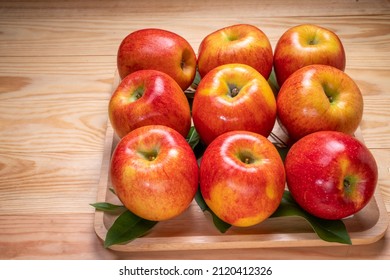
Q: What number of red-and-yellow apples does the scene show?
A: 9